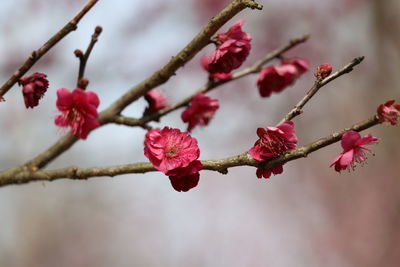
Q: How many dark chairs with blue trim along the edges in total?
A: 0